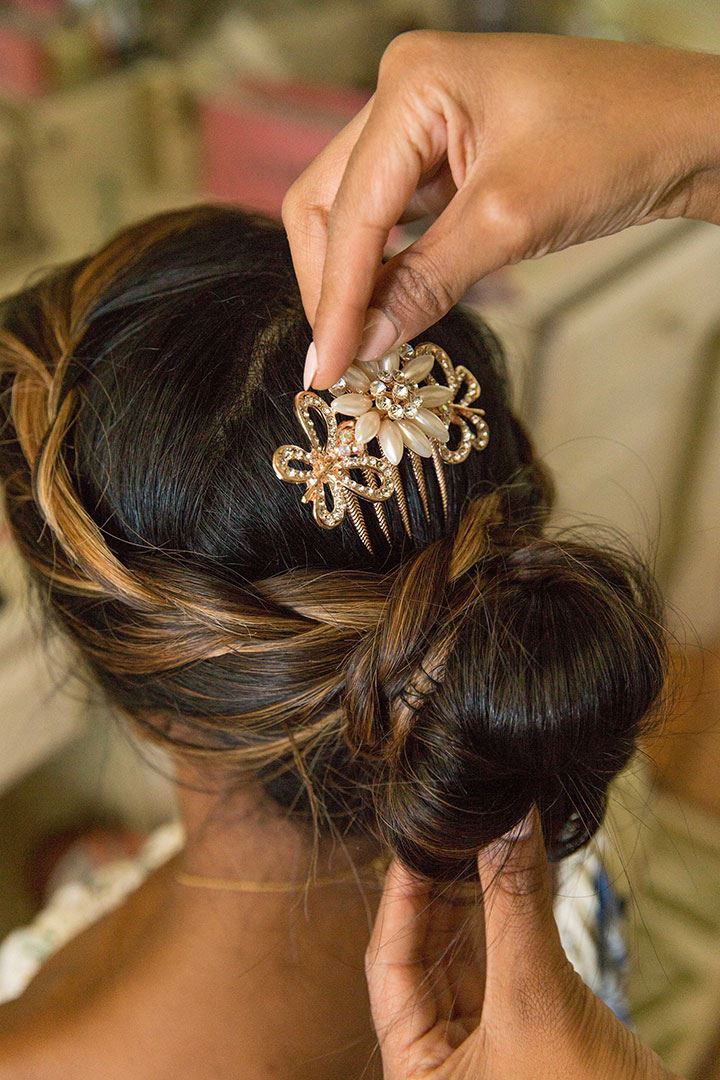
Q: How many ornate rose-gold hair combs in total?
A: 1